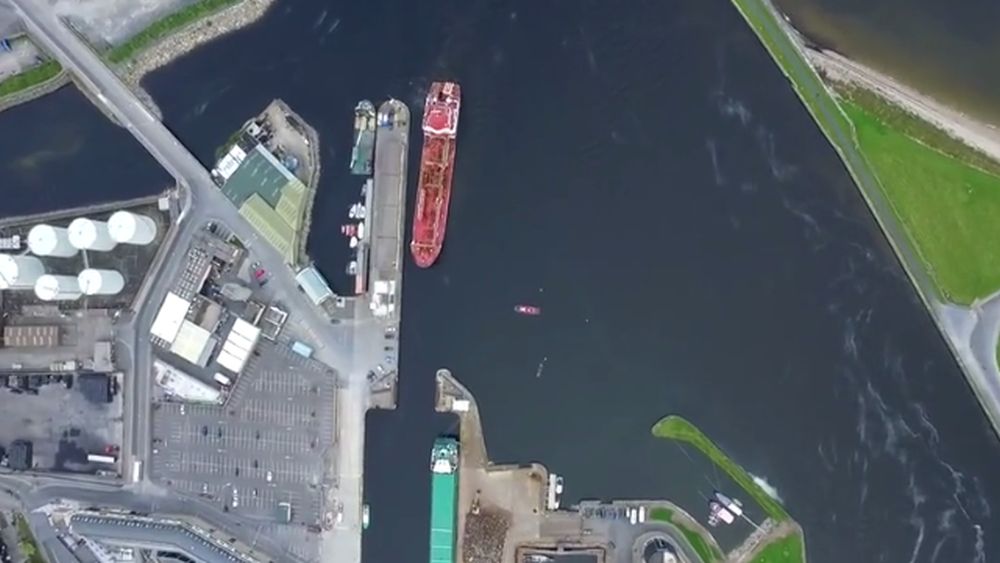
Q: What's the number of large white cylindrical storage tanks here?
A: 6